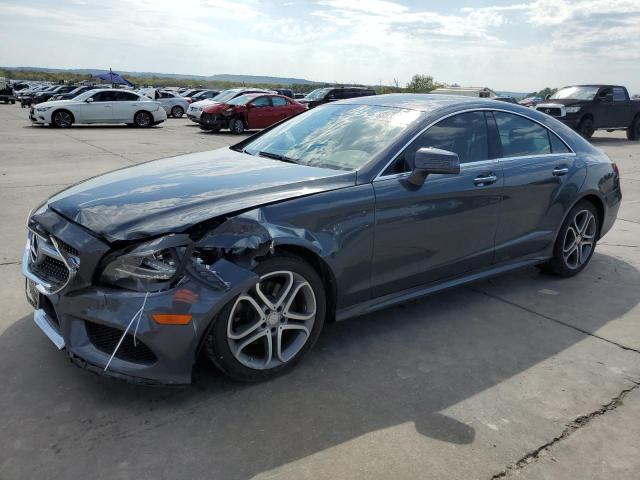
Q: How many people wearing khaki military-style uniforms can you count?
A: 0